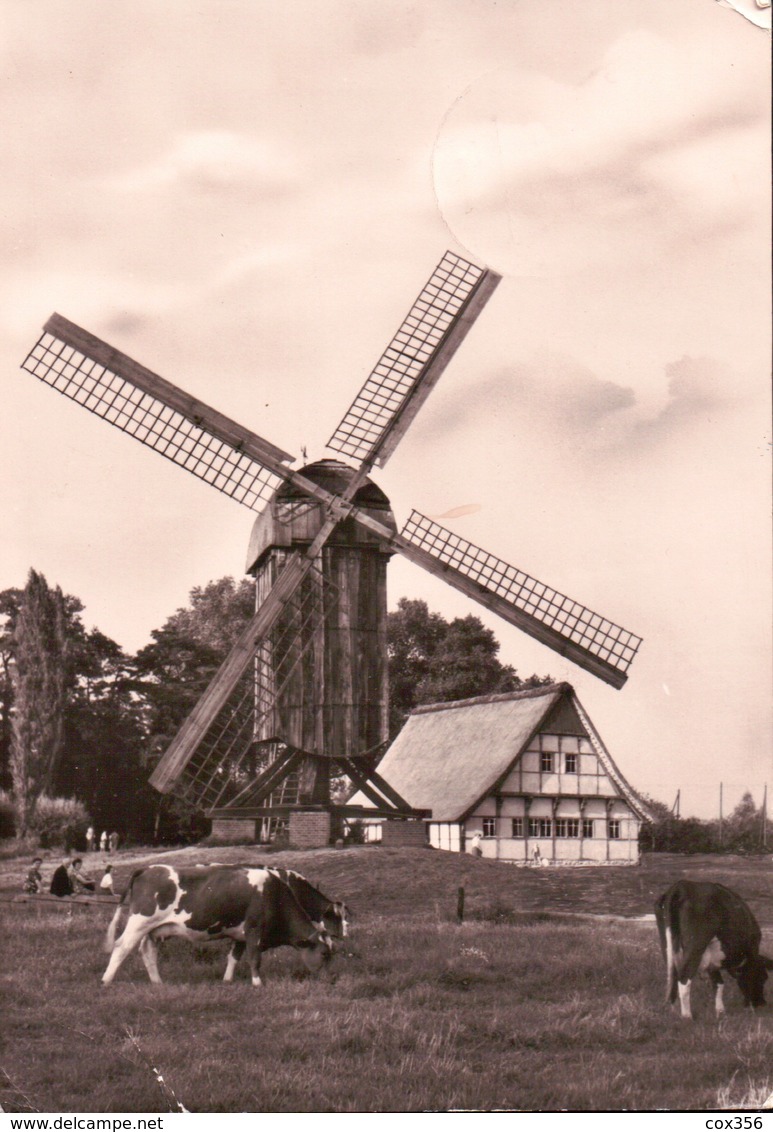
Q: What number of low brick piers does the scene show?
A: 3